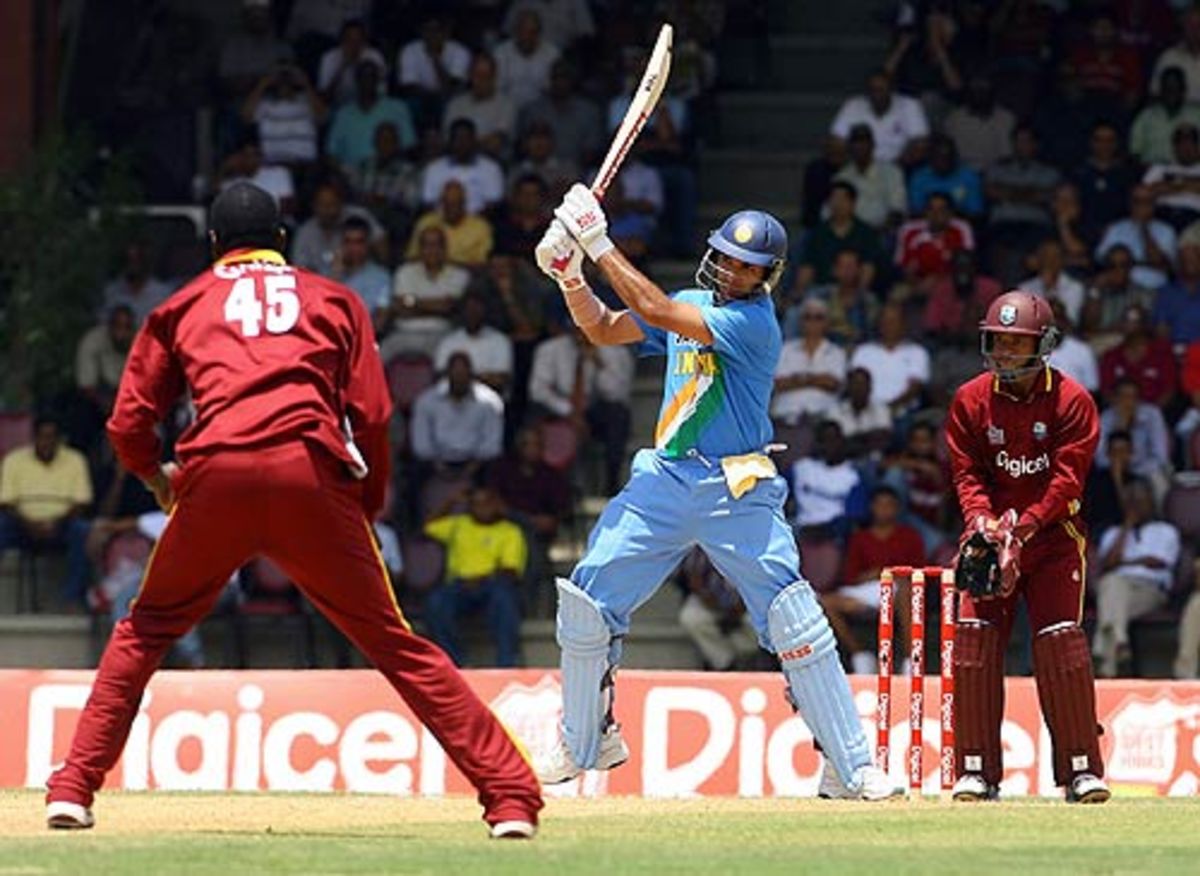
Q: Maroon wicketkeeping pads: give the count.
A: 2